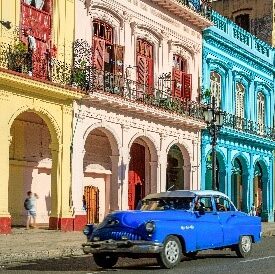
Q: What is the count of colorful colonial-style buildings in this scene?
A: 3